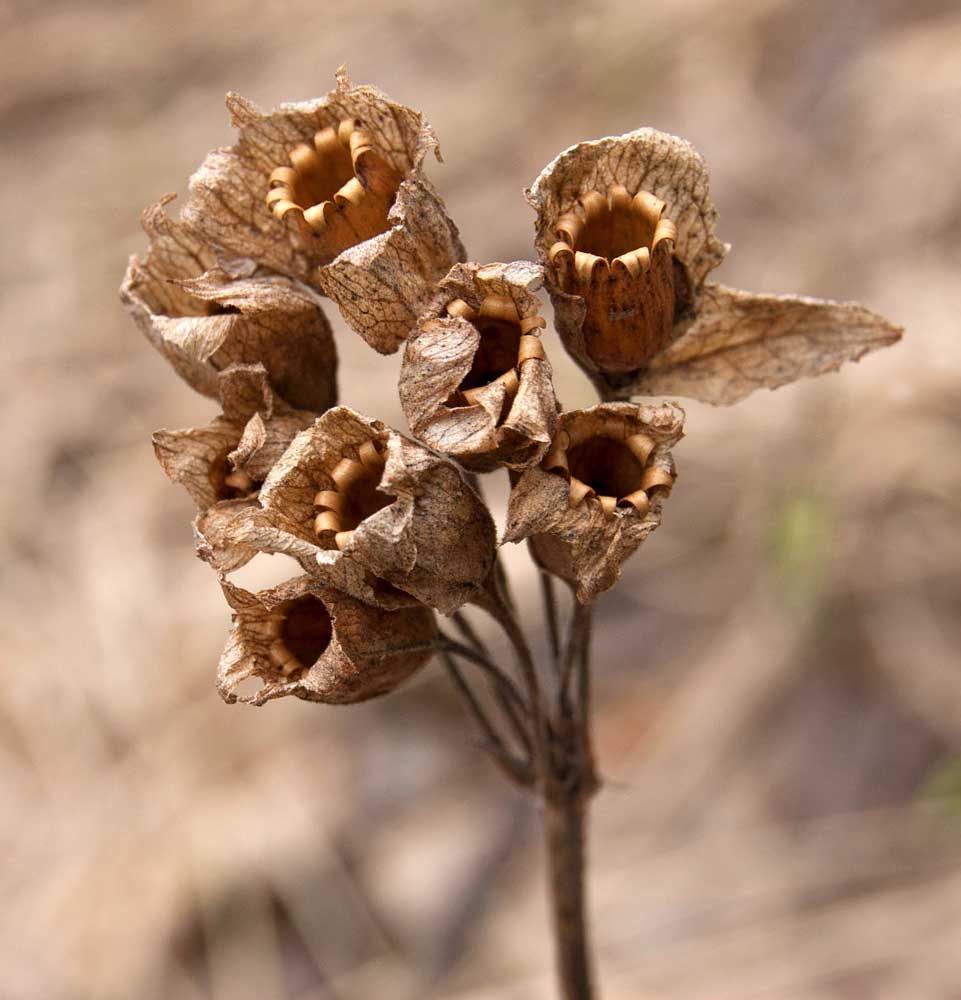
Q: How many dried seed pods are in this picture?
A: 8